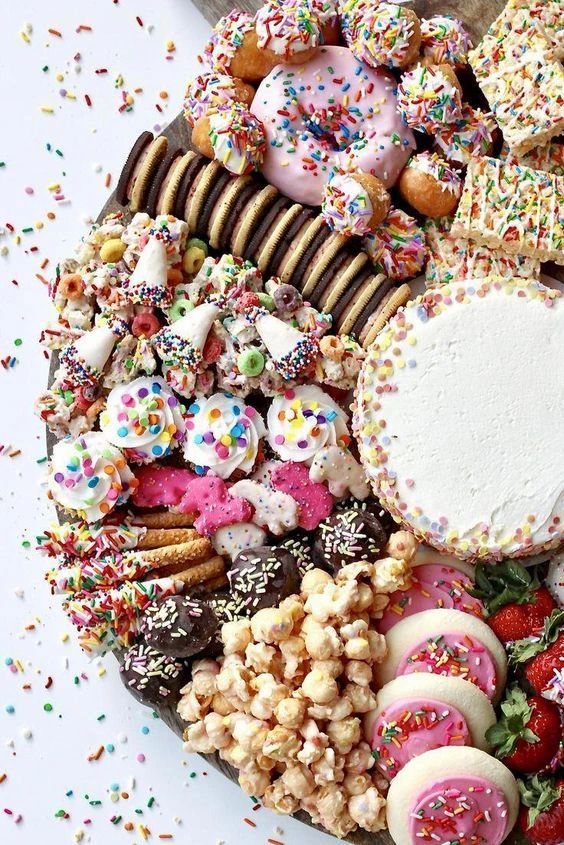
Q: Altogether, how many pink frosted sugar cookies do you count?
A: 4